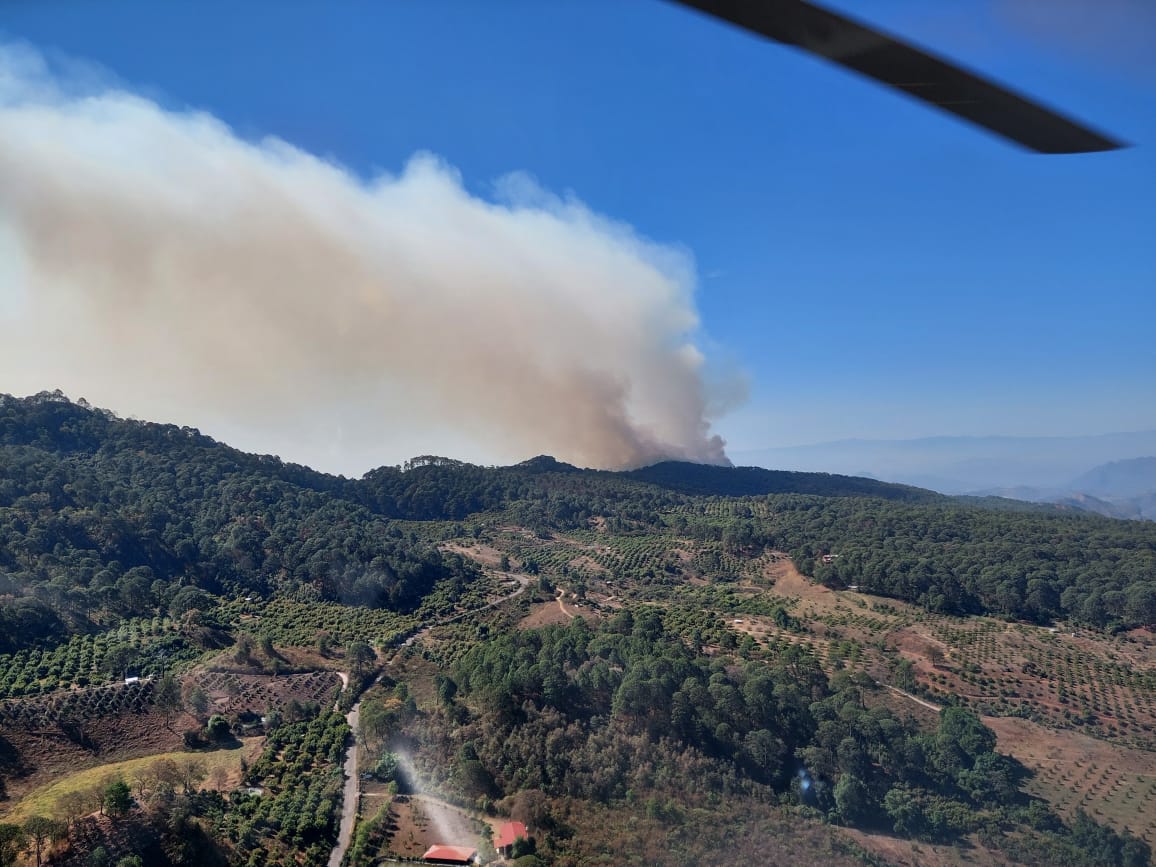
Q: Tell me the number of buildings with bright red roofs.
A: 2